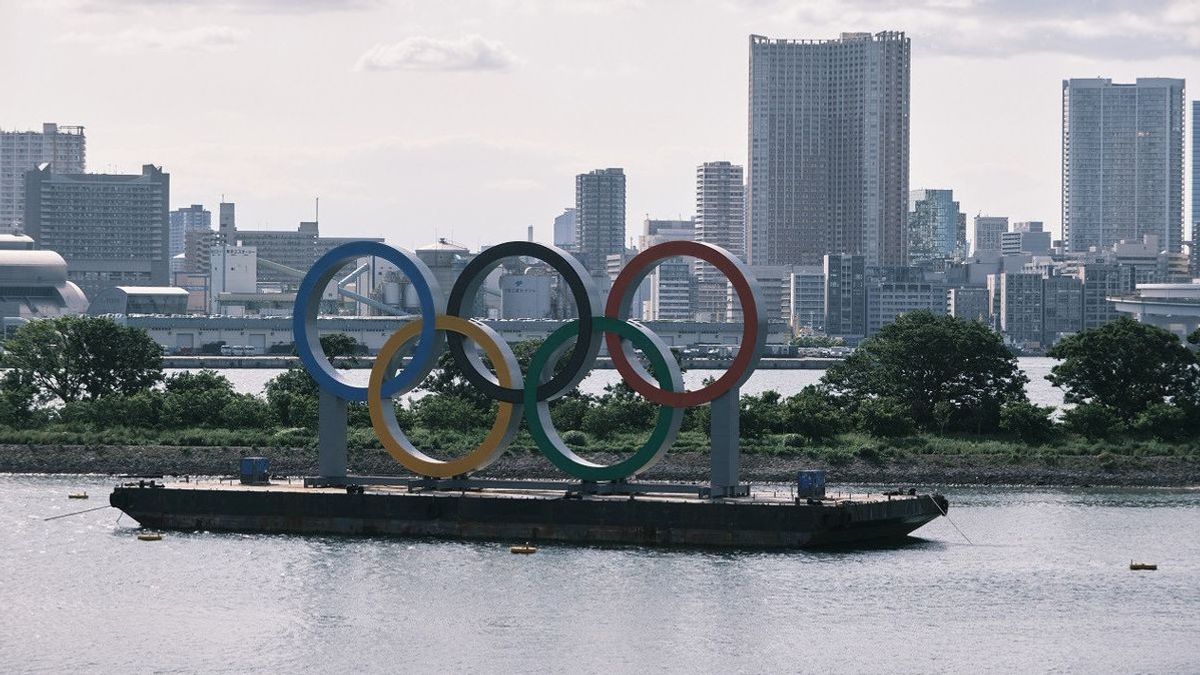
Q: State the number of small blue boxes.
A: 2